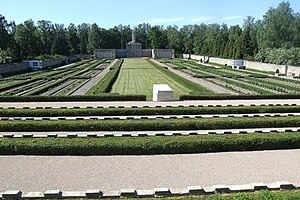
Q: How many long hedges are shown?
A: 3